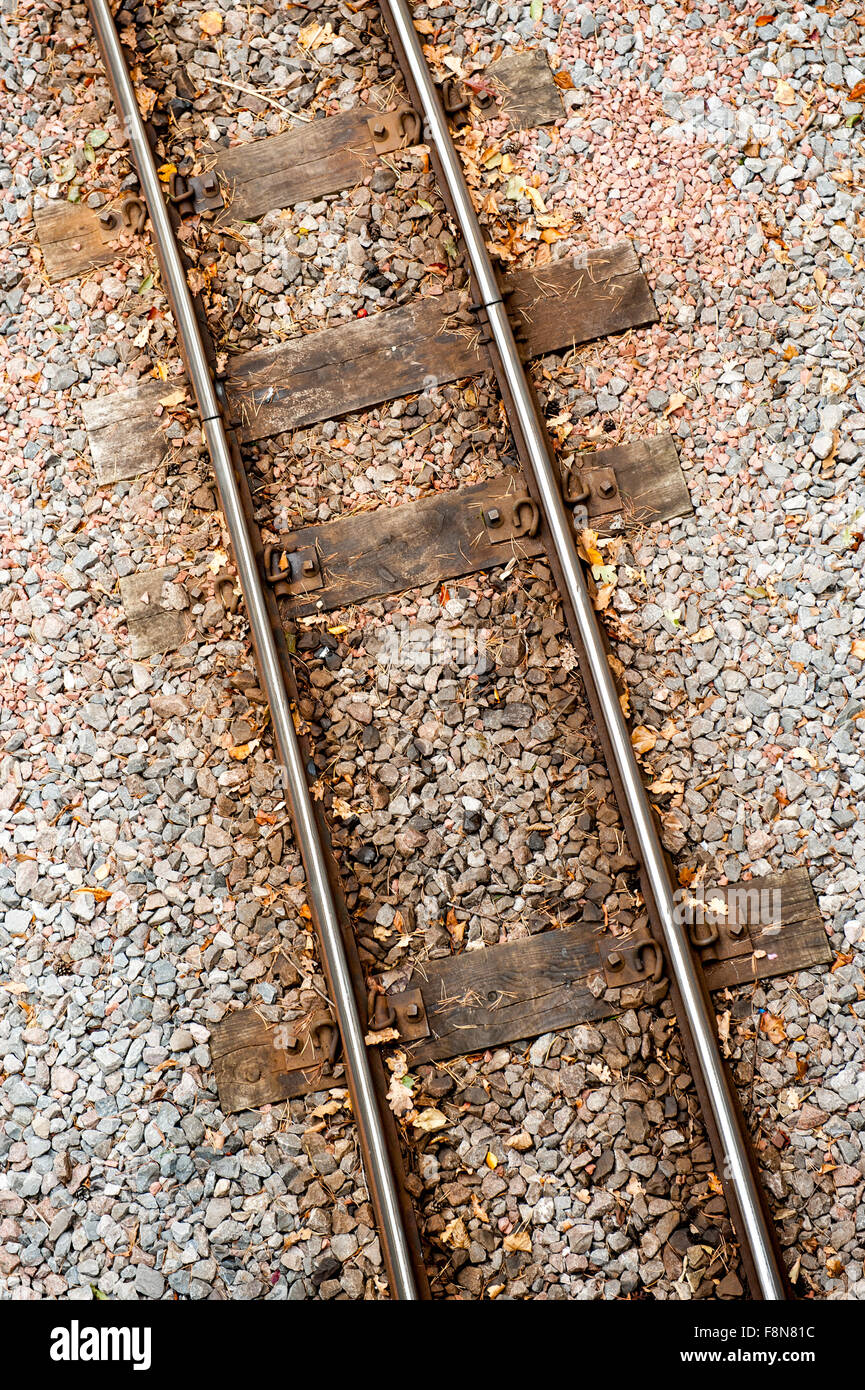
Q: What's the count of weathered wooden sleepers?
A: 4